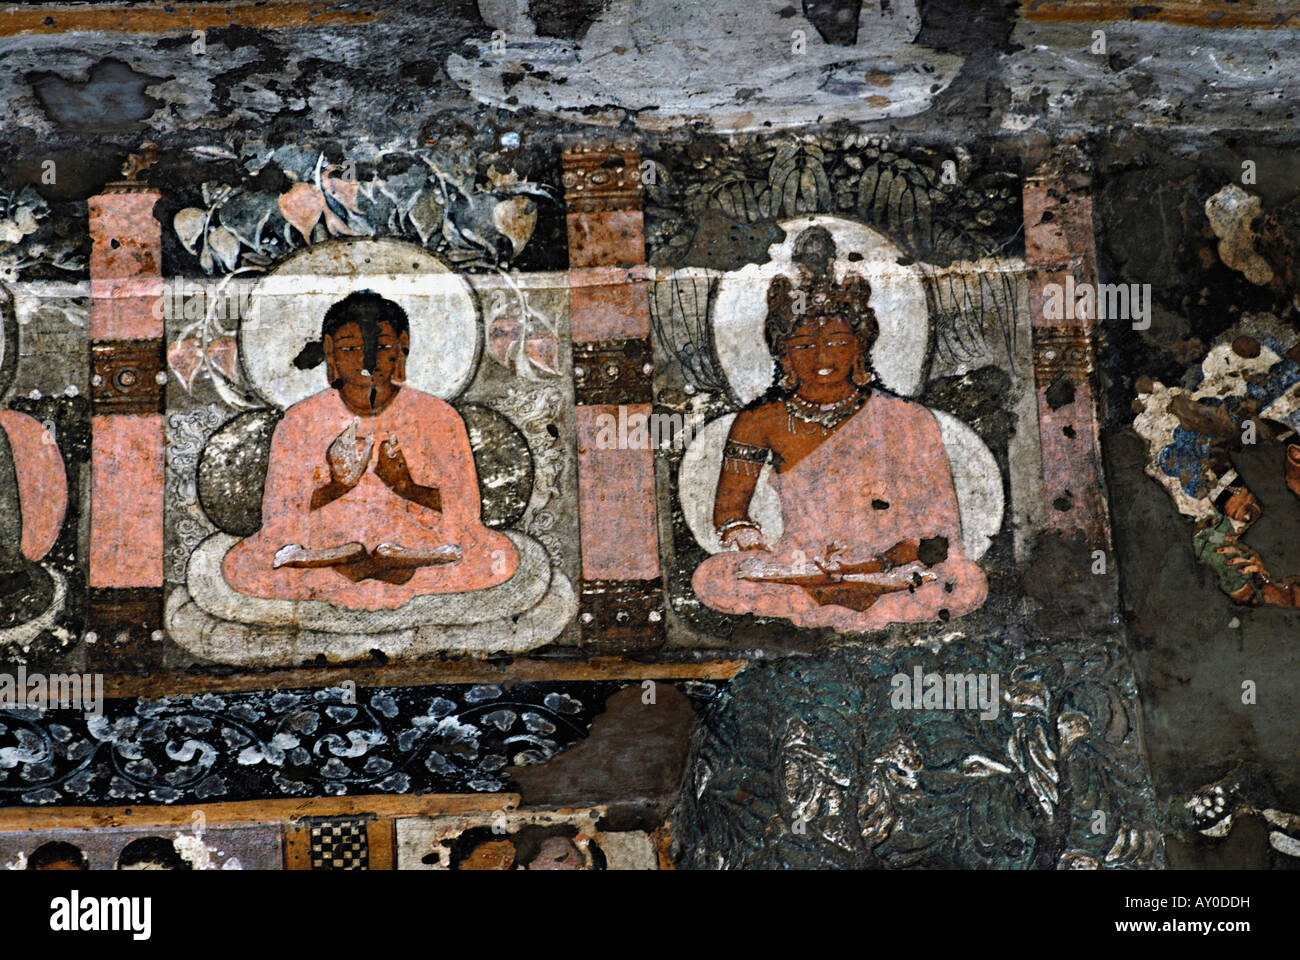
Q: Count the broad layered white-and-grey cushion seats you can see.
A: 1